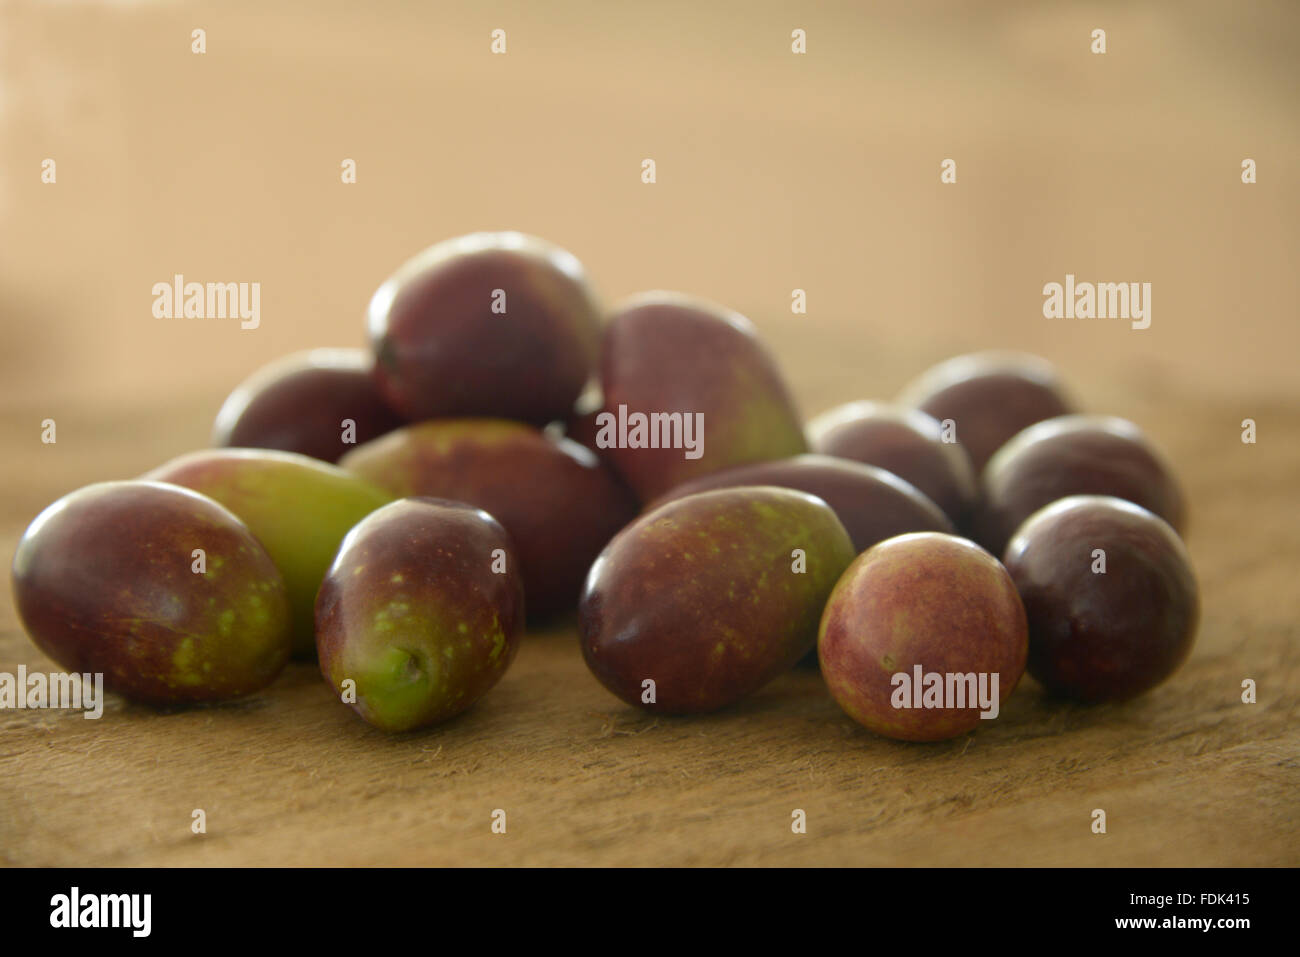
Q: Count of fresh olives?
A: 14